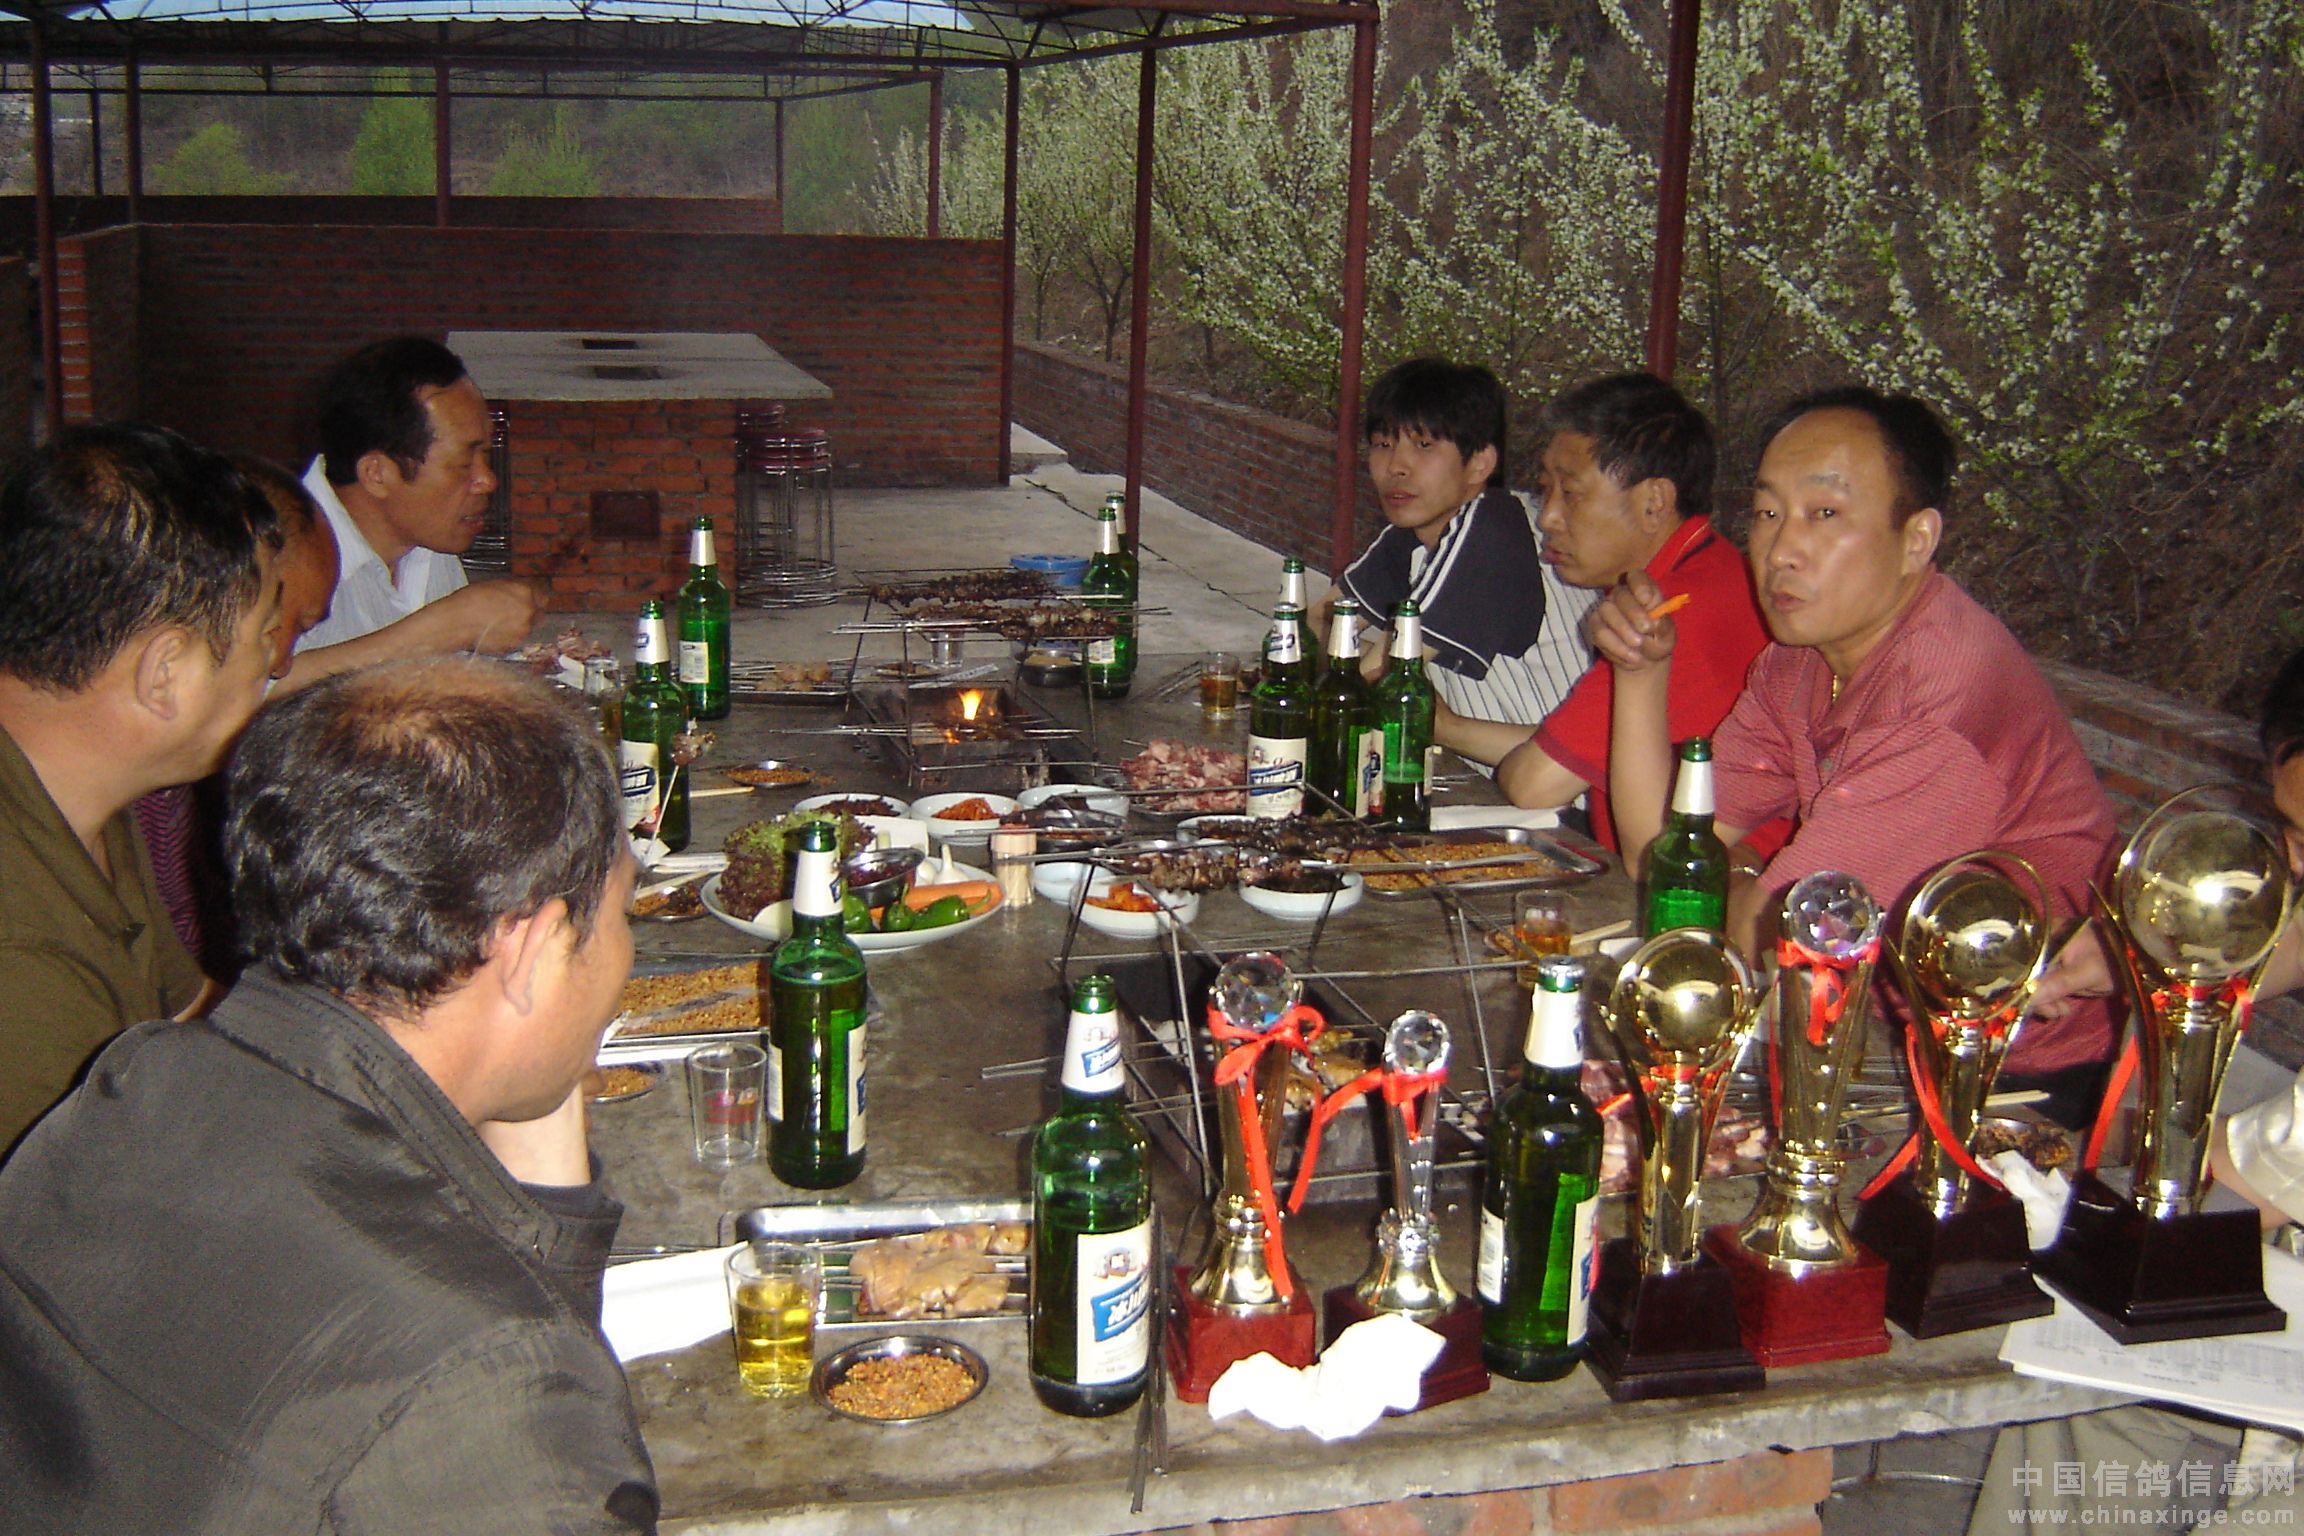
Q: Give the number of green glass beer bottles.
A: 12